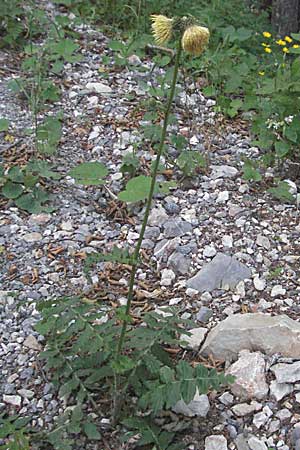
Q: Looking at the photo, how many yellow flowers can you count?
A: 10